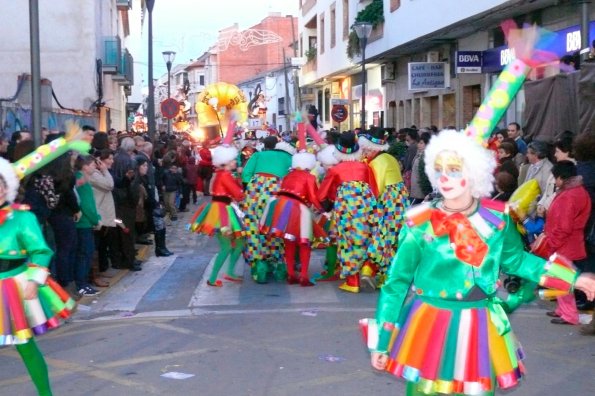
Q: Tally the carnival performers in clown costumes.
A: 8